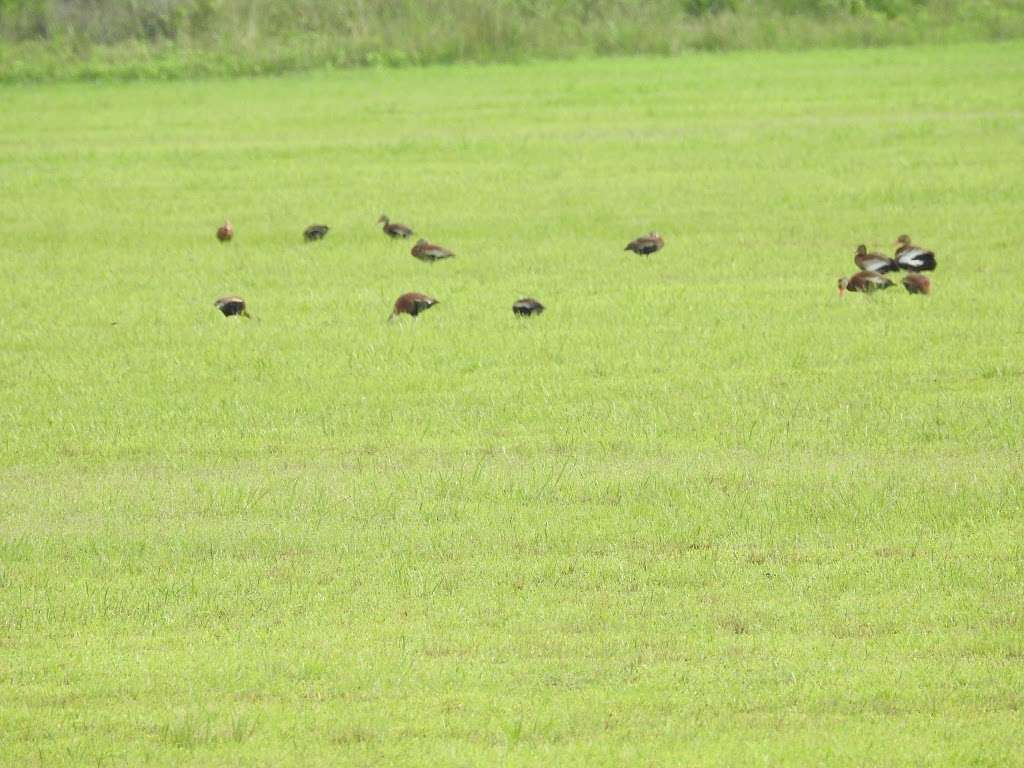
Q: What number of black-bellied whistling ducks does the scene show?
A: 12